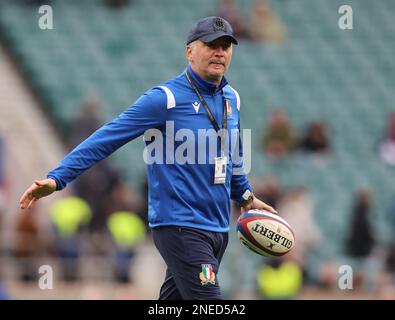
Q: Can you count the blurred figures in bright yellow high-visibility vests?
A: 3